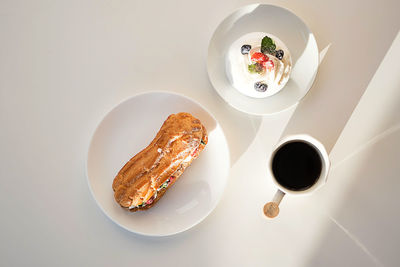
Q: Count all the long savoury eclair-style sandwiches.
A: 1